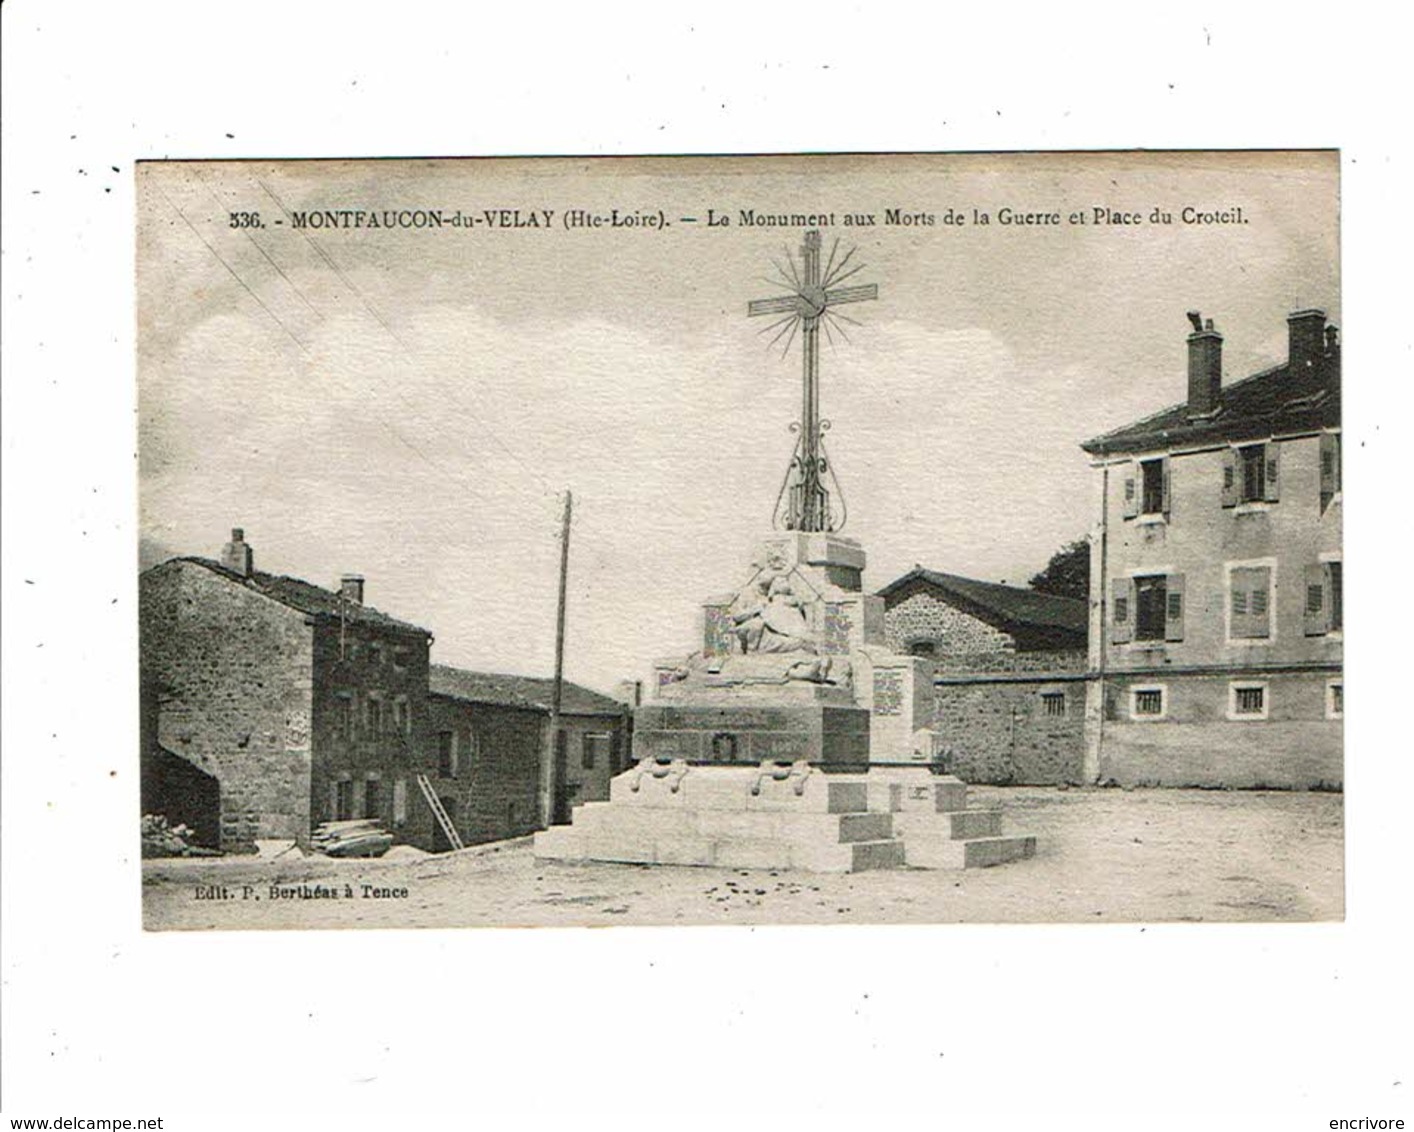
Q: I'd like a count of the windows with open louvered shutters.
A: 5